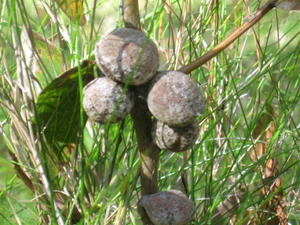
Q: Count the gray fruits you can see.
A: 5